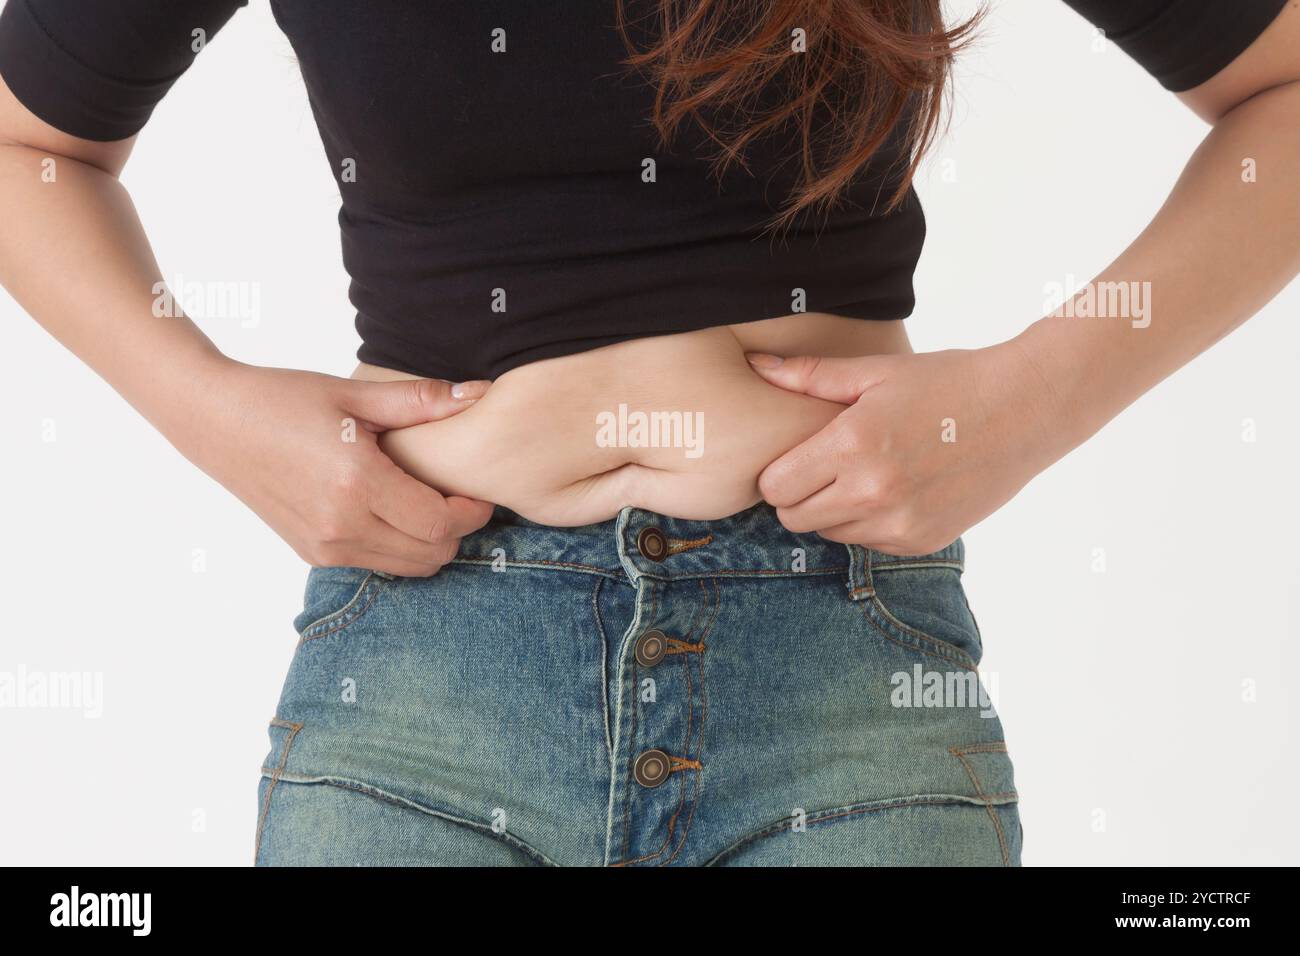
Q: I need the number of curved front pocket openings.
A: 2